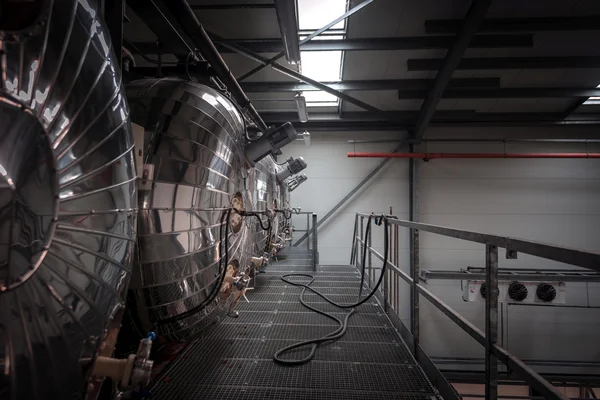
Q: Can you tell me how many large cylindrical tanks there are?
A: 4